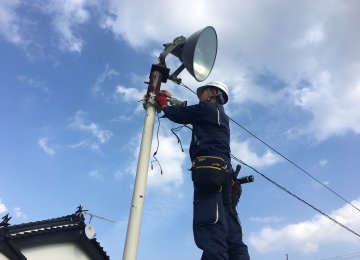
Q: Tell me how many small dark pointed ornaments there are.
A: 2